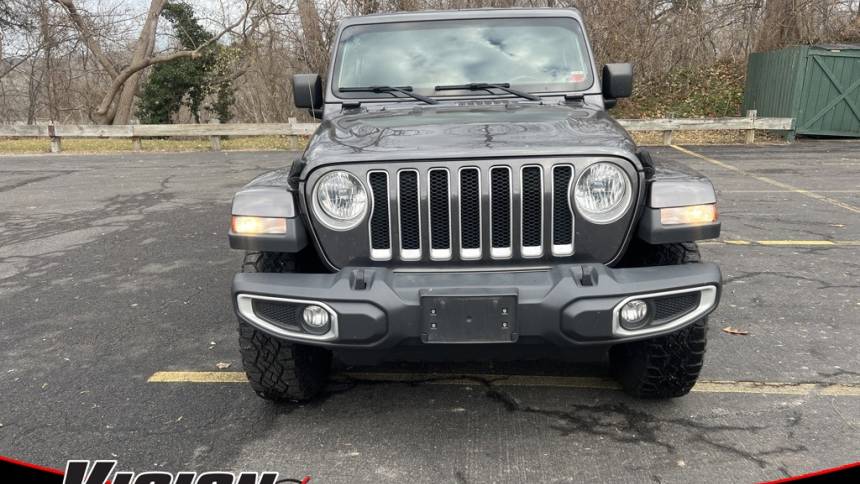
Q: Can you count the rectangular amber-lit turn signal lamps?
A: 2